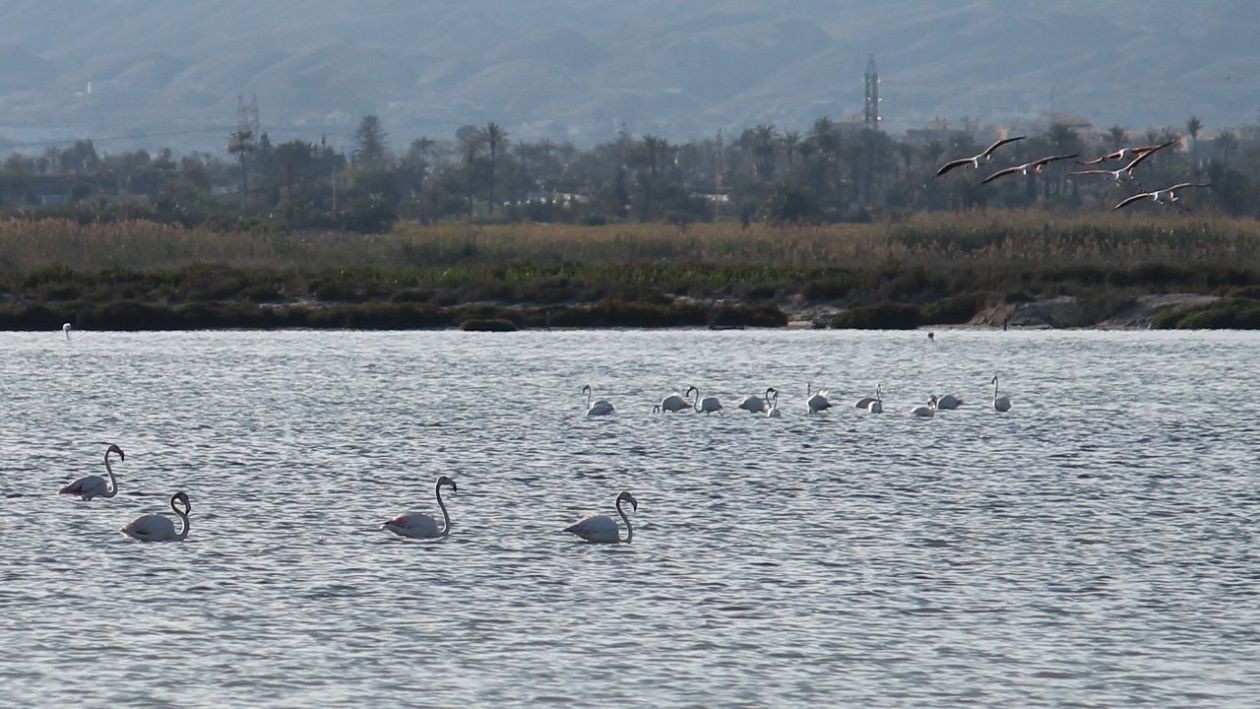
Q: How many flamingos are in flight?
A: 5